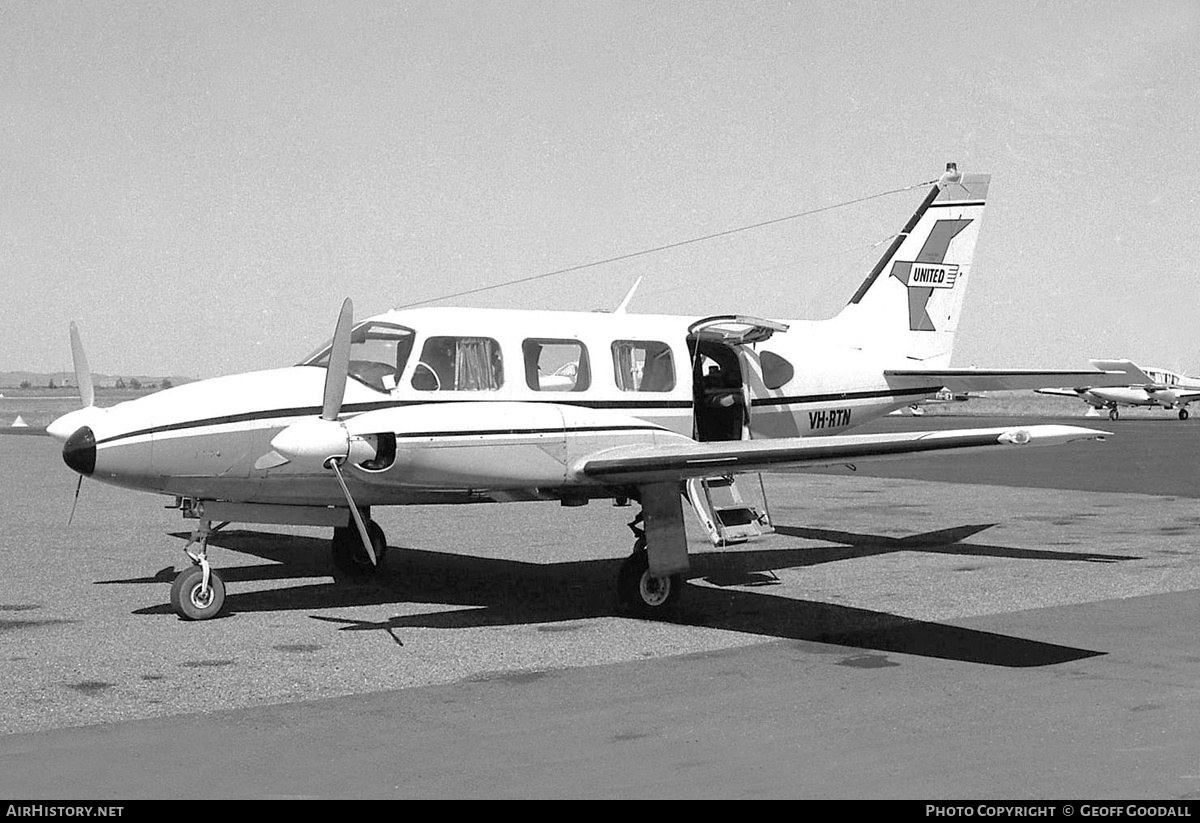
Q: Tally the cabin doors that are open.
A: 1